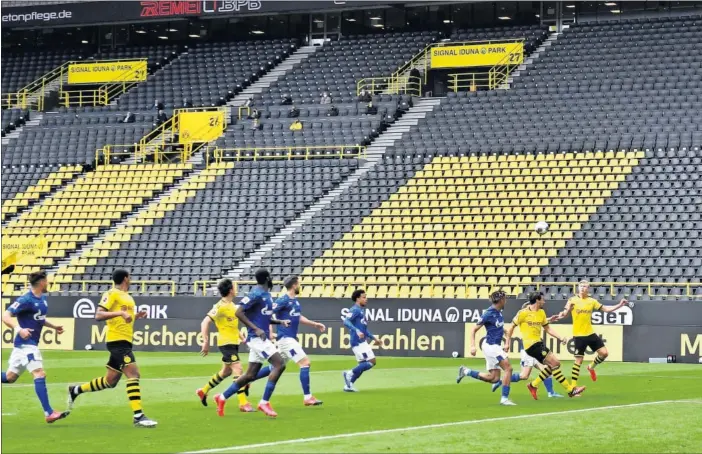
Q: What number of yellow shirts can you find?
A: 4